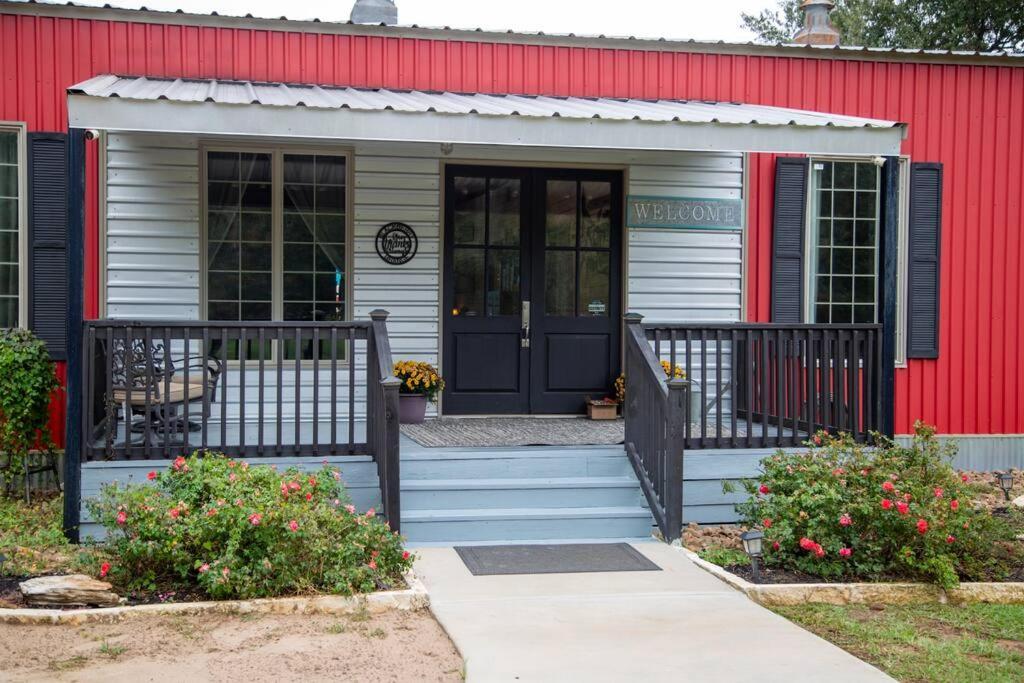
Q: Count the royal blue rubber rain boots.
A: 0